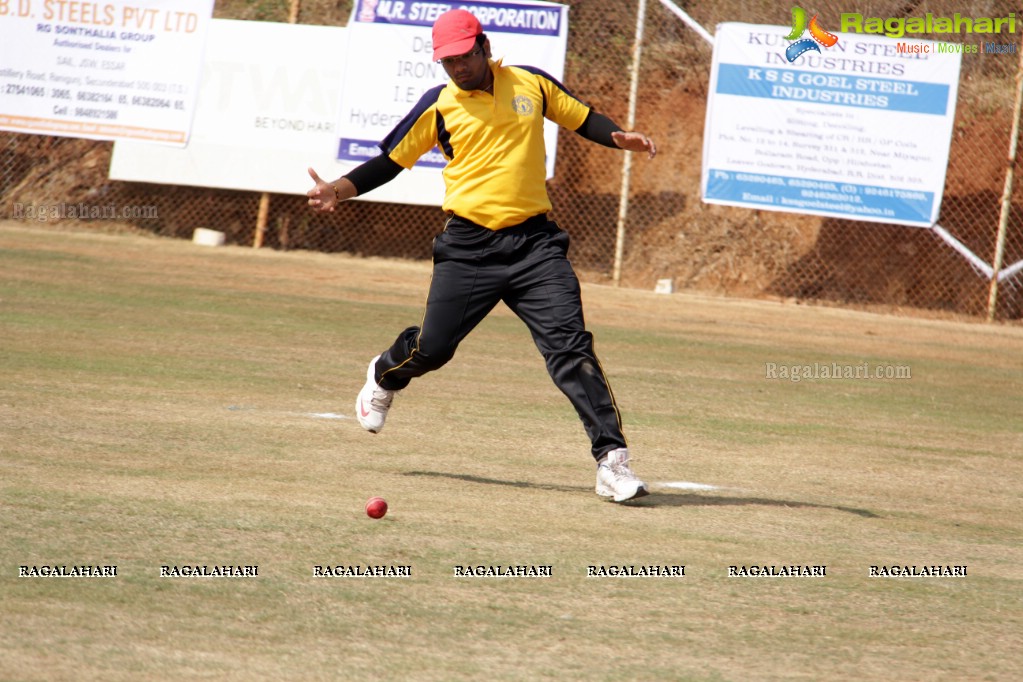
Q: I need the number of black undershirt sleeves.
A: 2